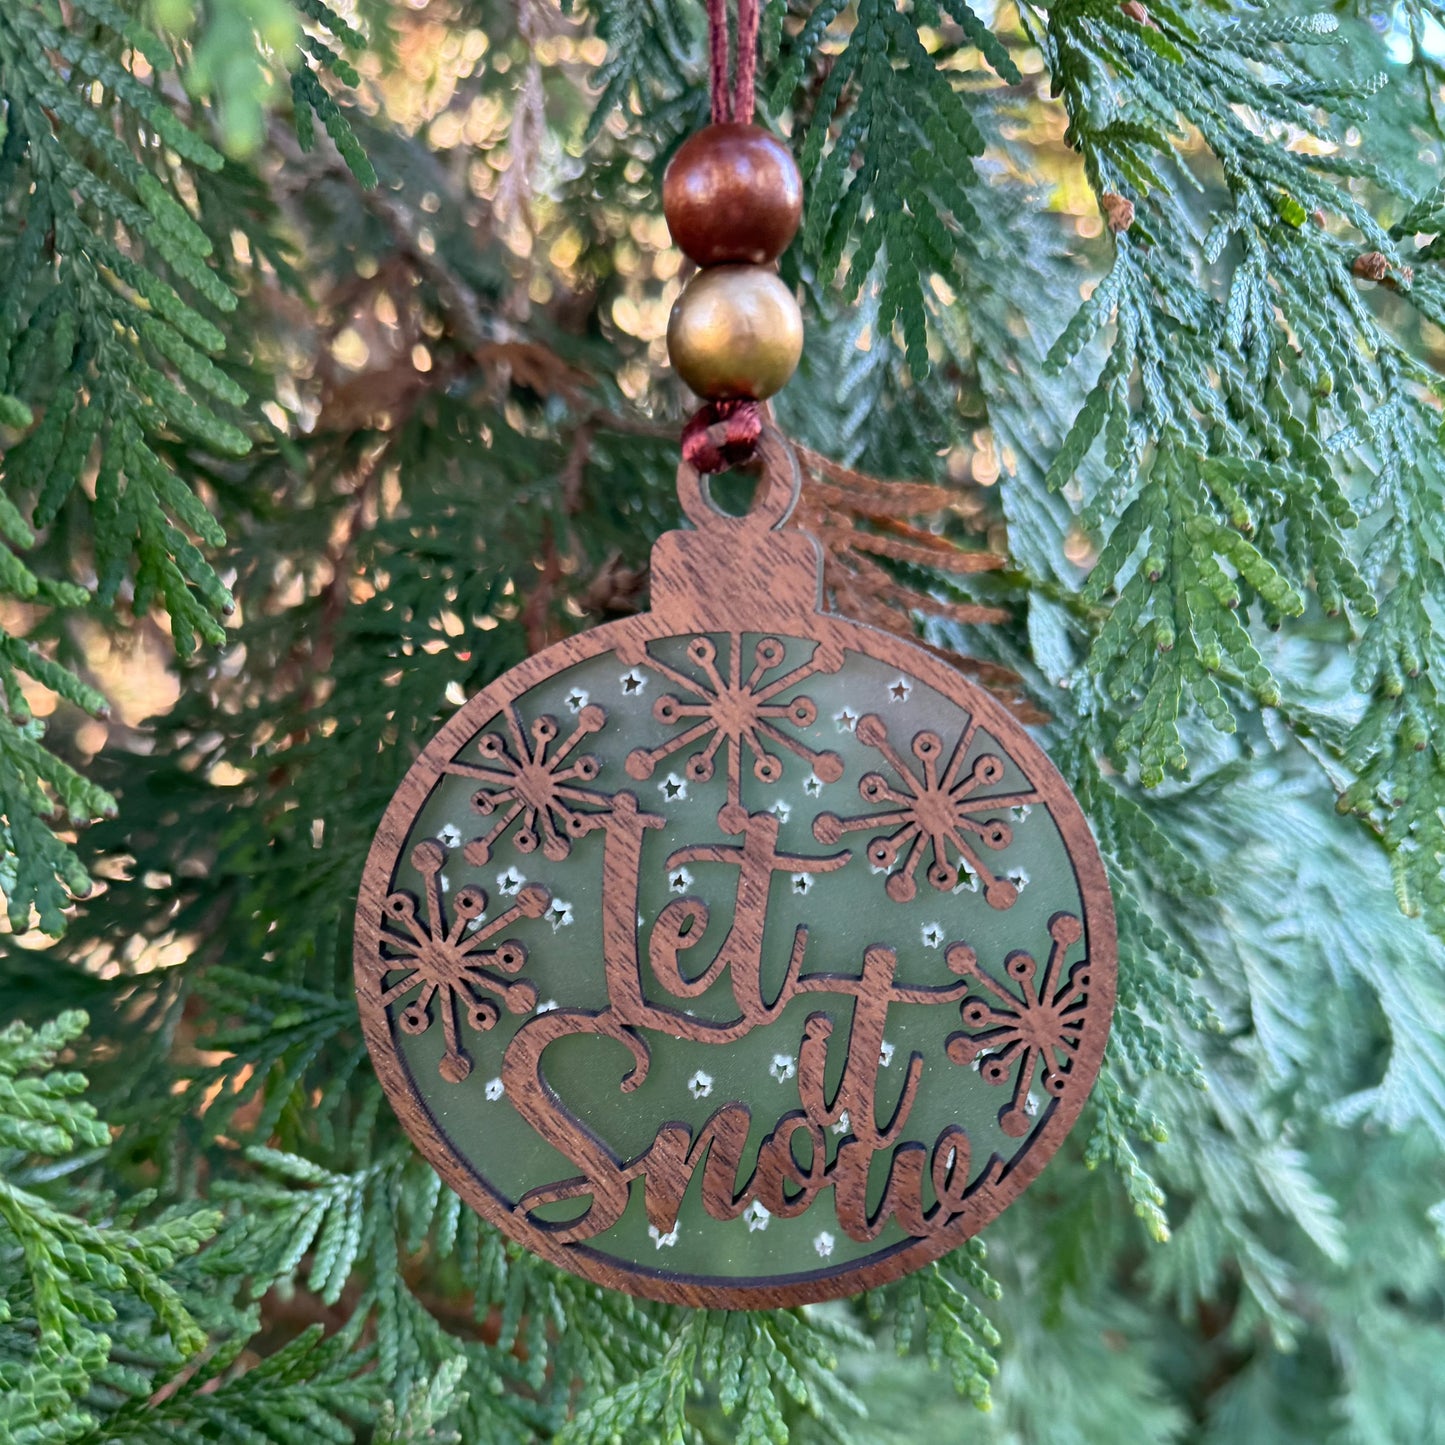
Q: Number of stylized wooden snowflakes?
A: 5